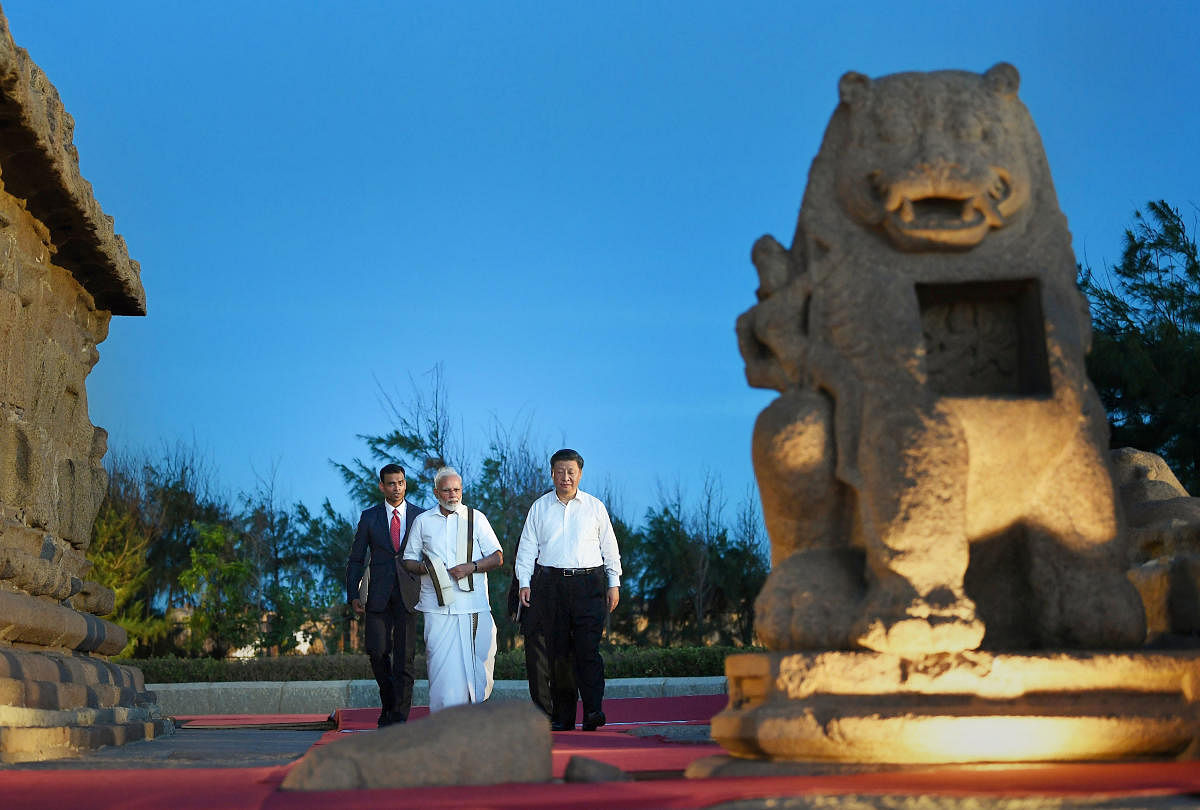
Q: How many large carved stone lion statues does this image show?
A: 1